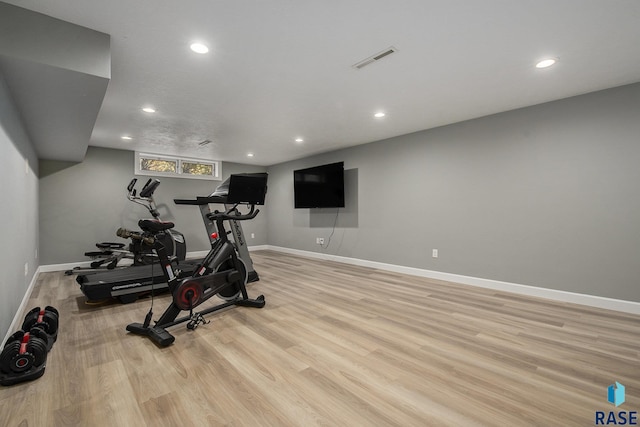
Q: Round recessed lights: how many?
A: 7